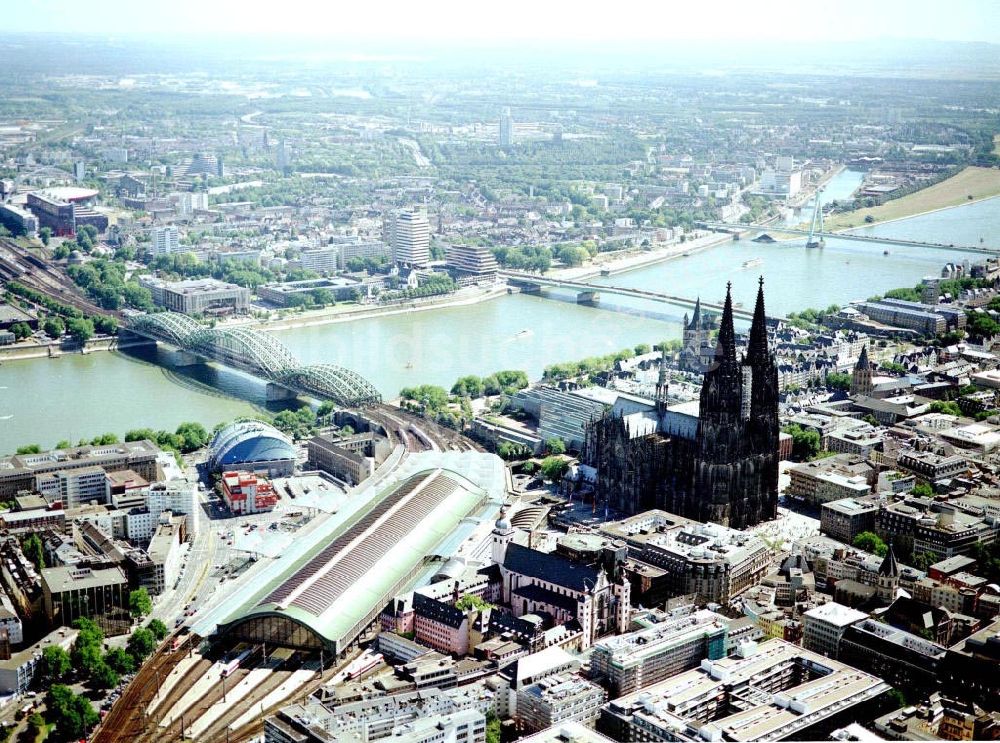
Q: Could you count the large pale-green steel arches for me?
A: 3